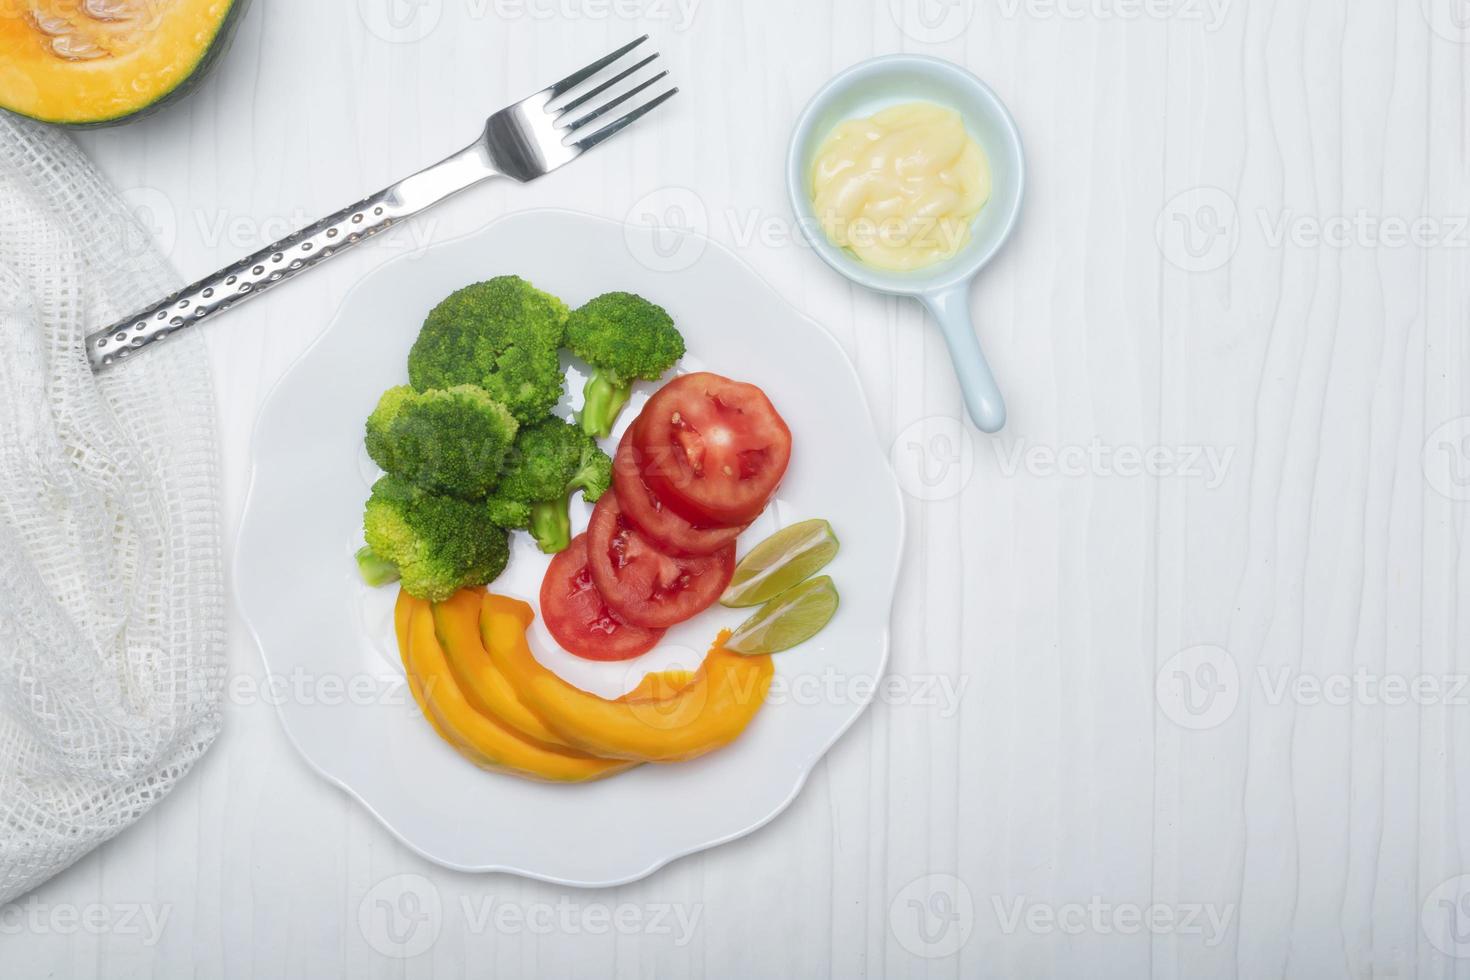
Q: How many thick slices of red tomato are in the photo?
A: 4